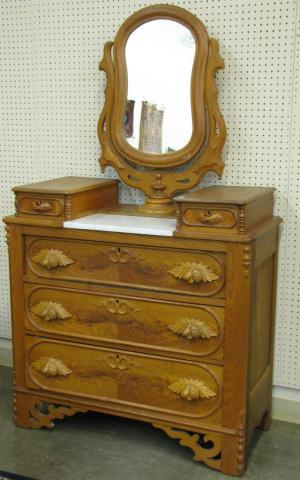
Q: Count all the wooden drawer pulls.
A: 8